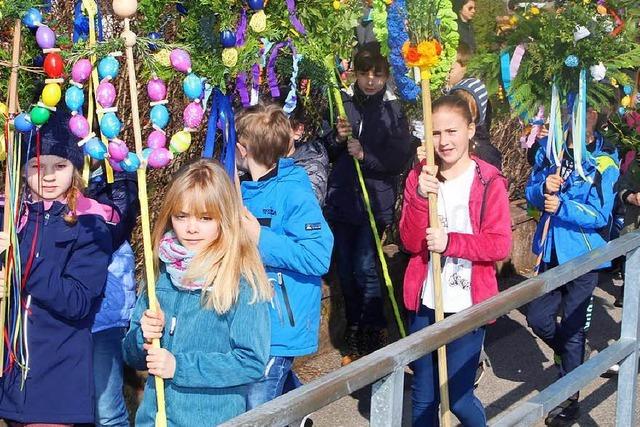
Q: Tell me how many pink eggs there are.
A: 10